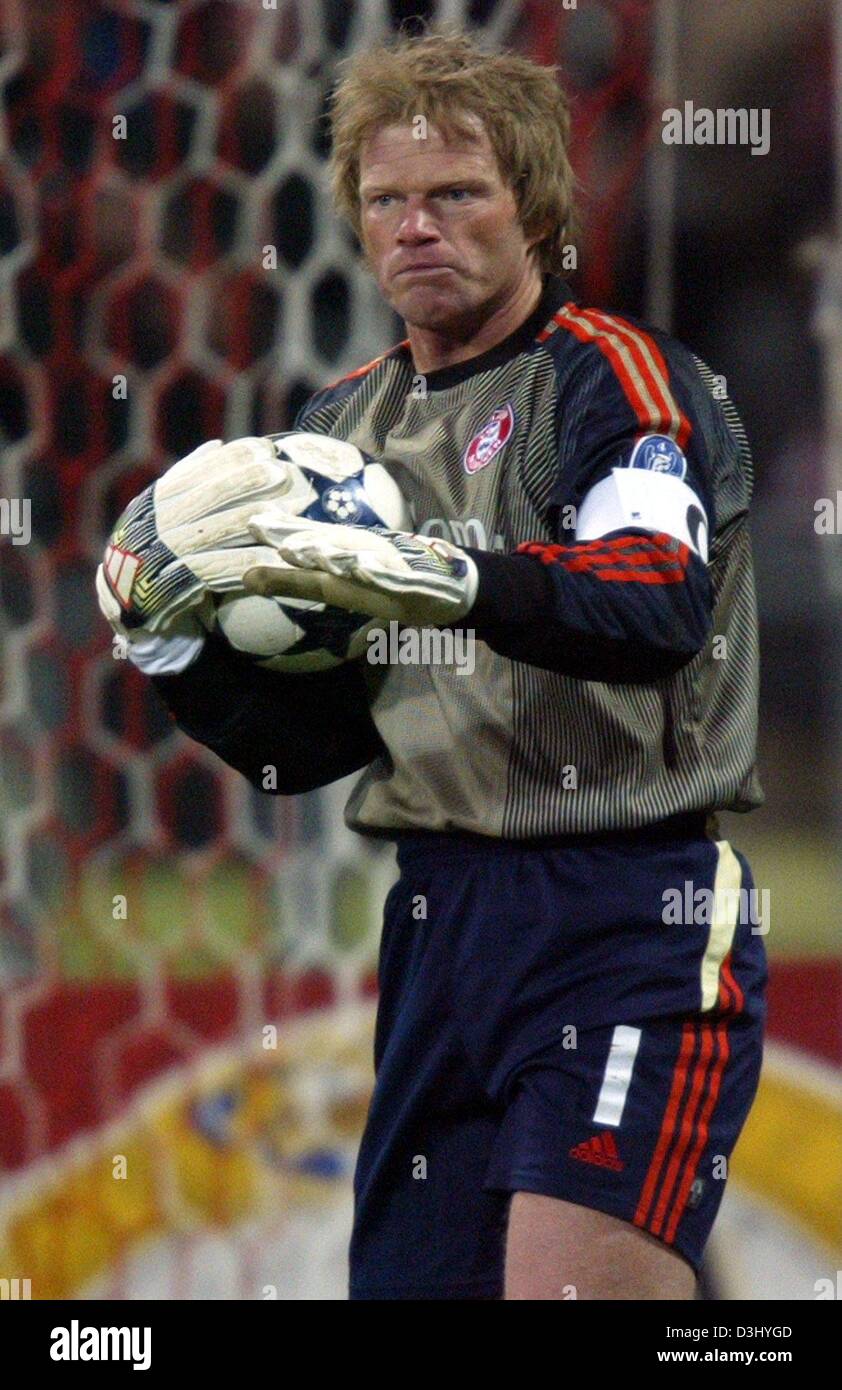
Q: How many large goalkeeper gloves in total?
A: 2